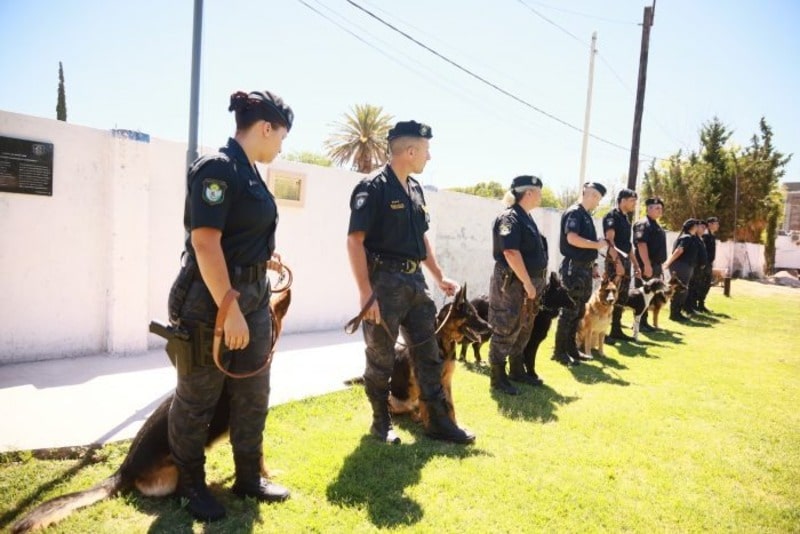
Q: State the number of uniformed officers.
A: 9